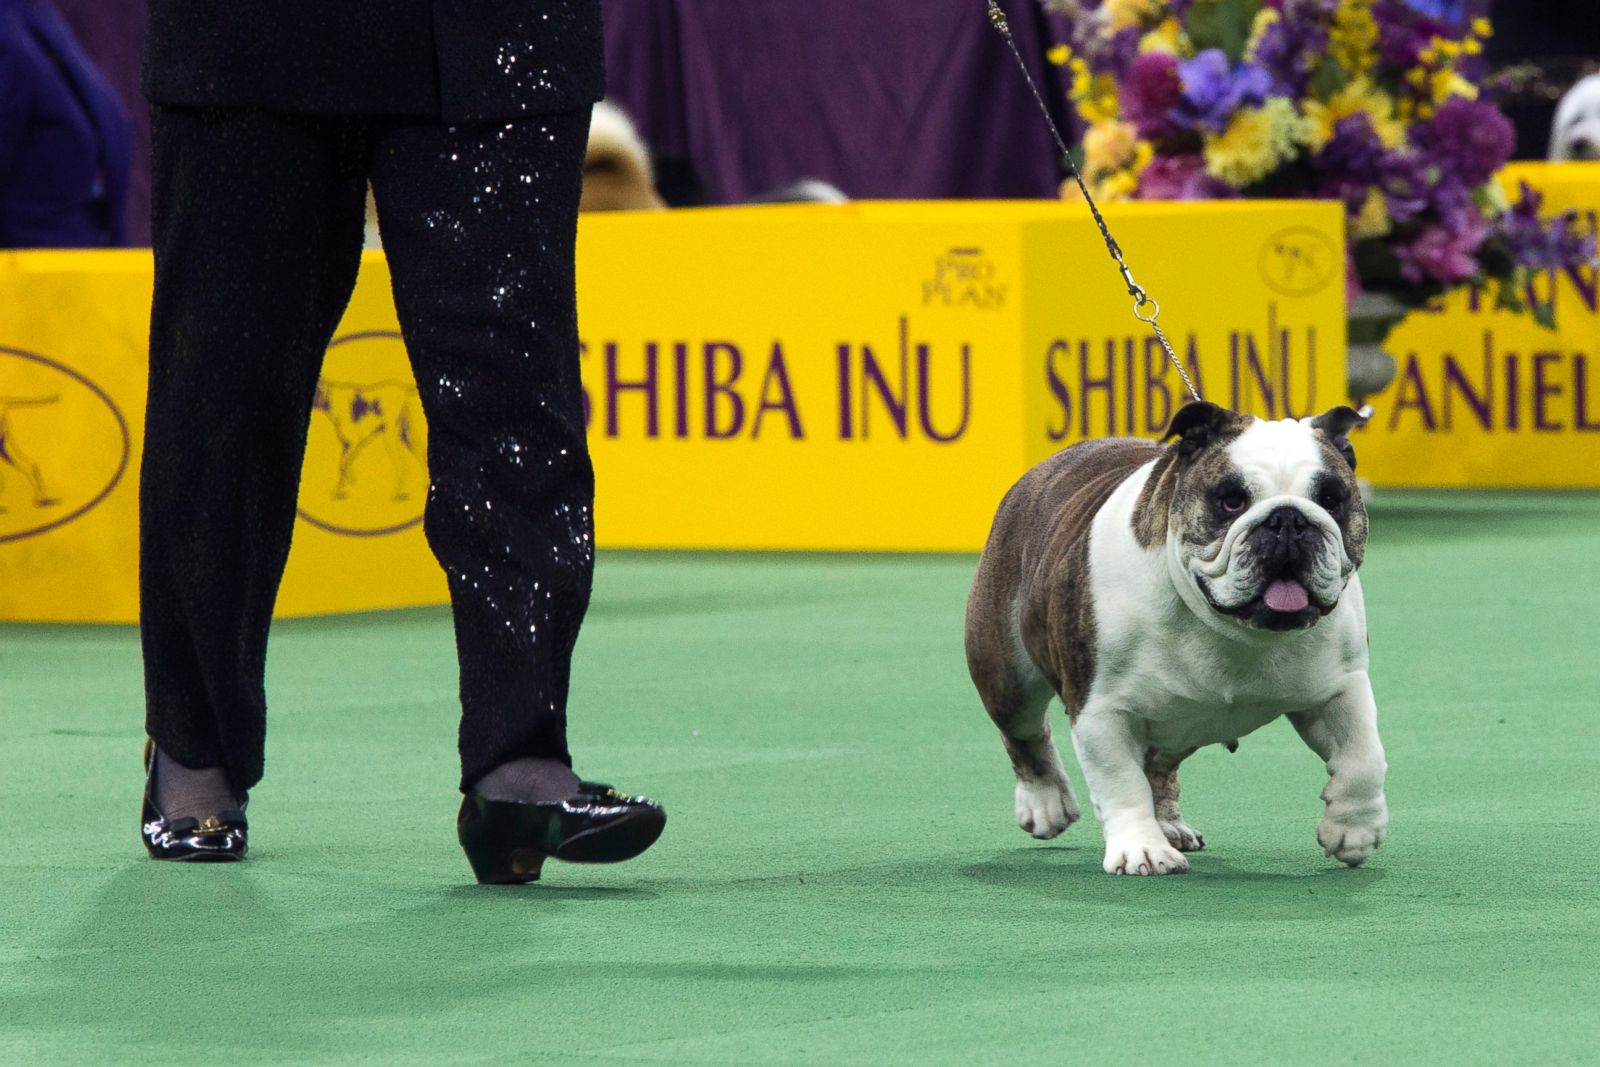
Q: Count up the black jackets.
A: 1